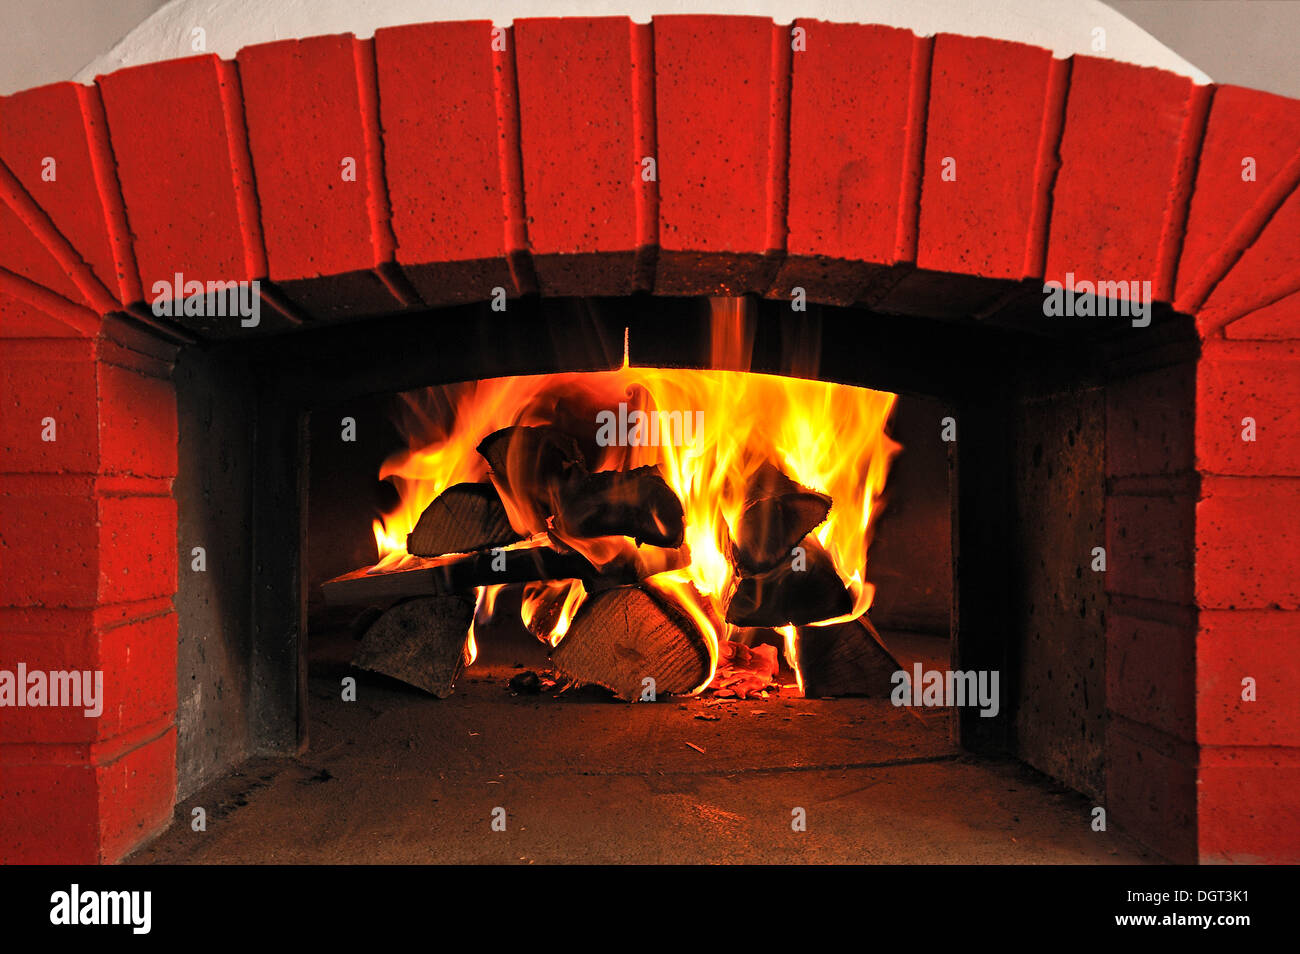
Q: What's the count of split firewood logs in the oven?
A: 9